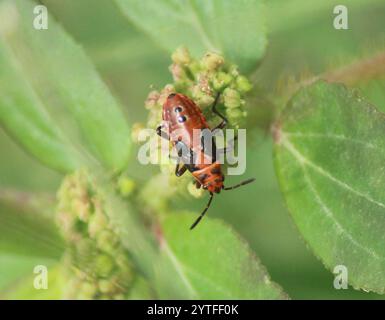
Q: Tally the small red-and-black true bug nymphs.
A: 1